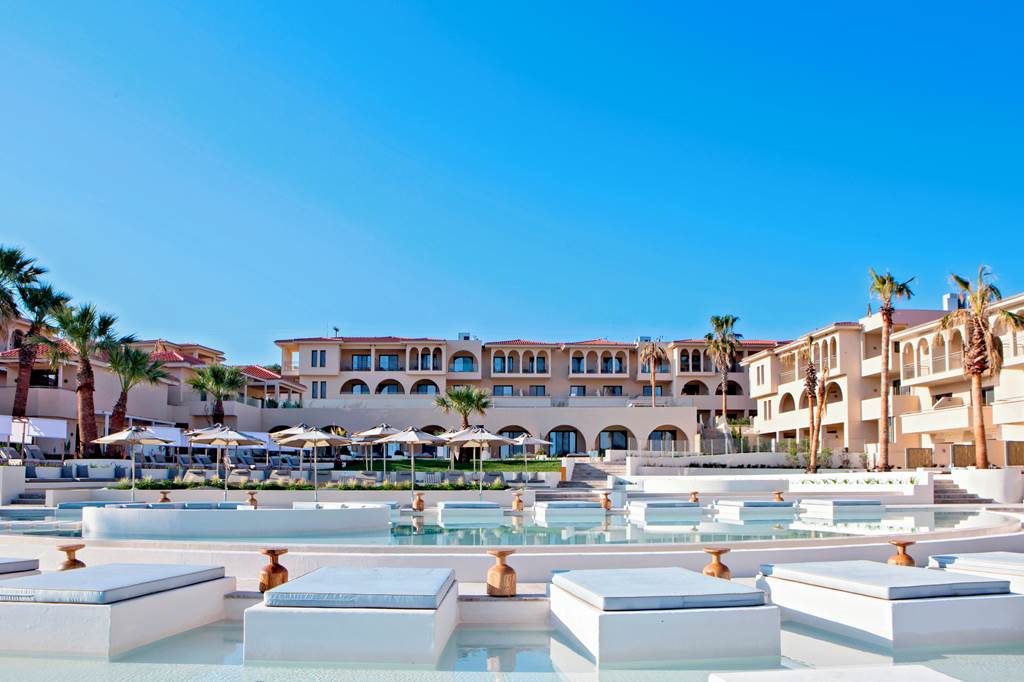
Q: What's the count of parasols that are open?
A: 11